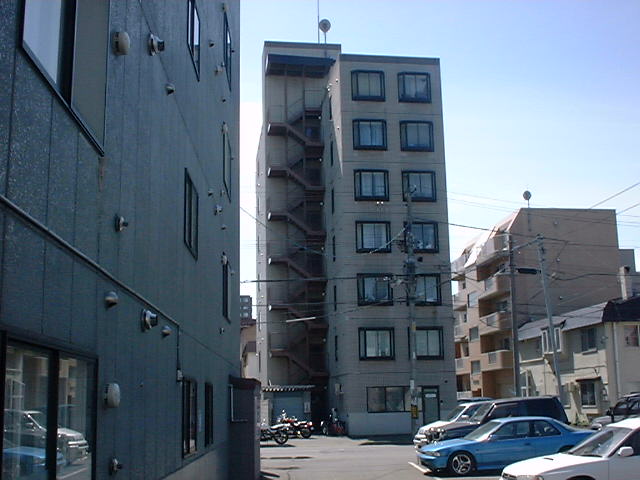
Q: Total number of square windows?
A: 12